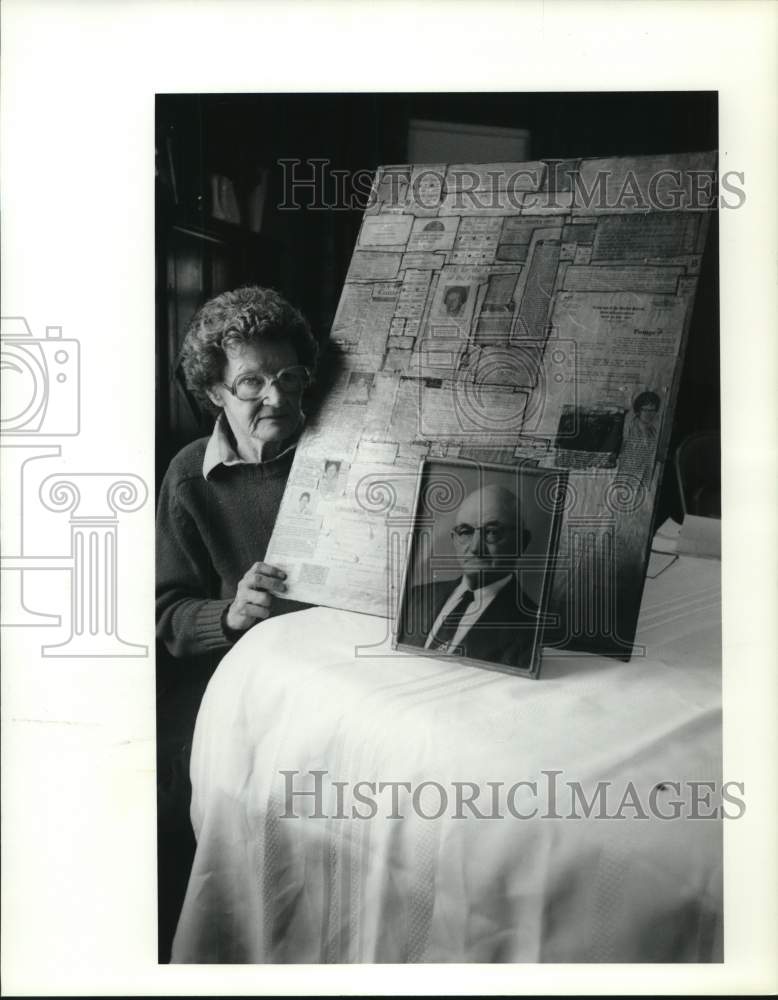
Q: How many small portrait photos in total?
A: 5